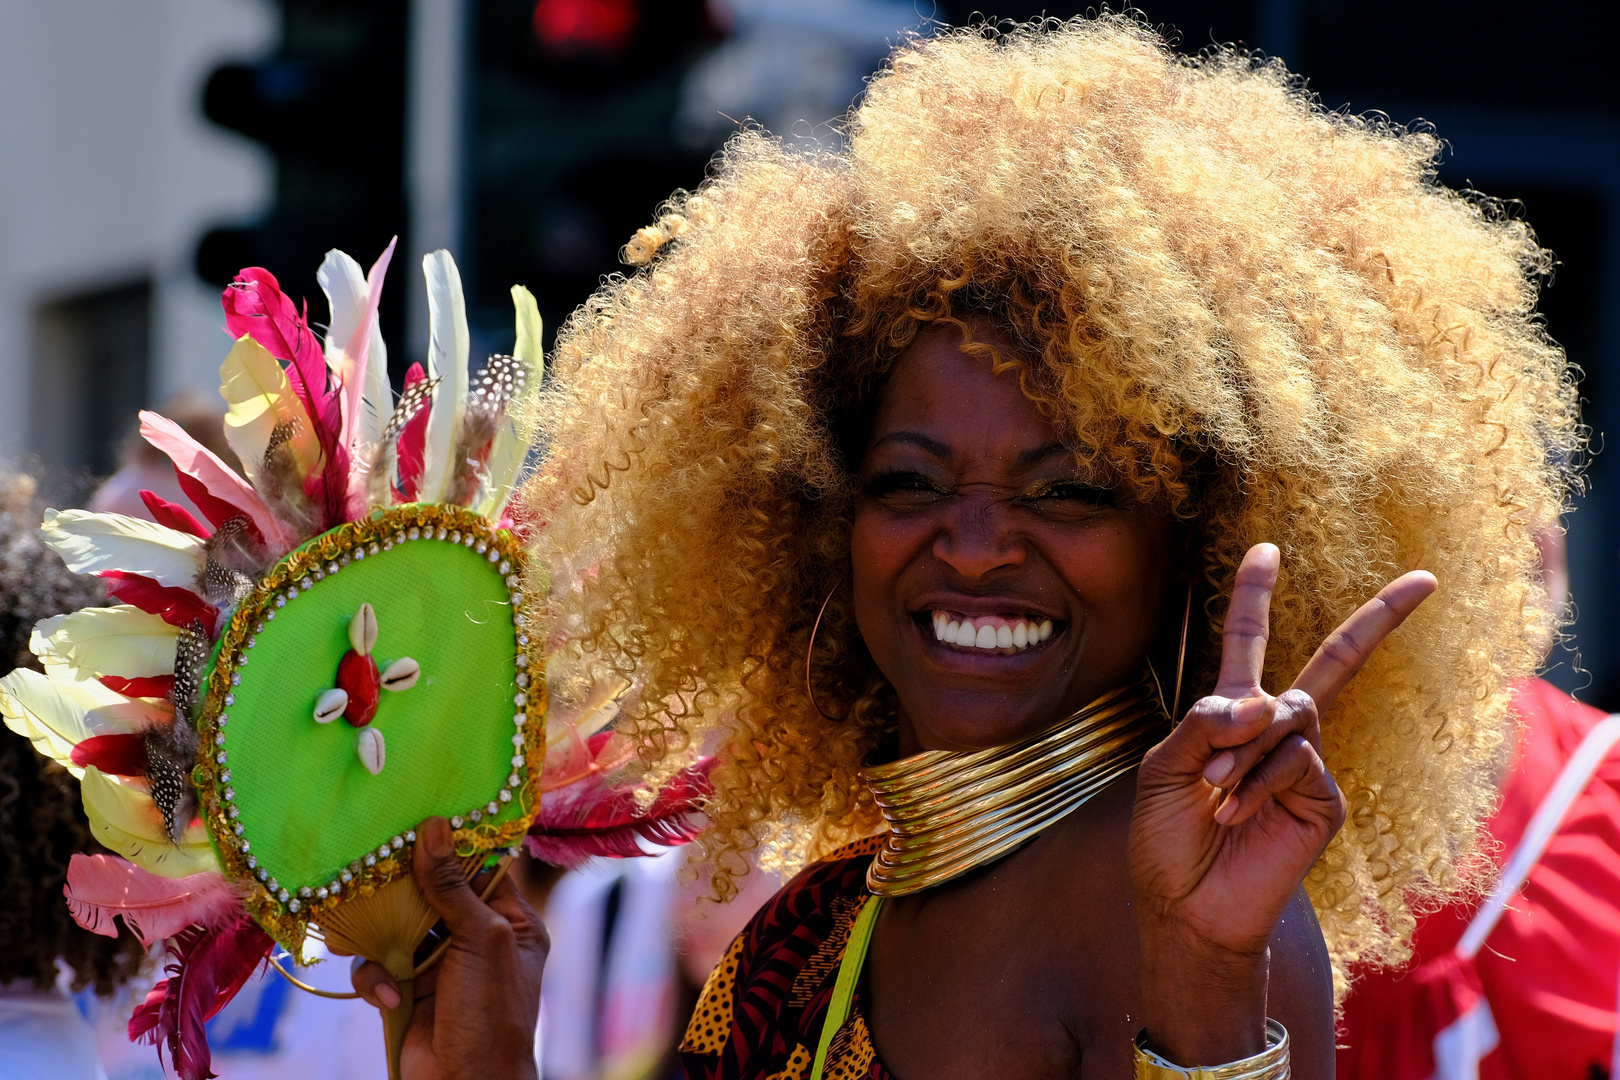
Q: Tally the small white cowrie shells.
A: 4